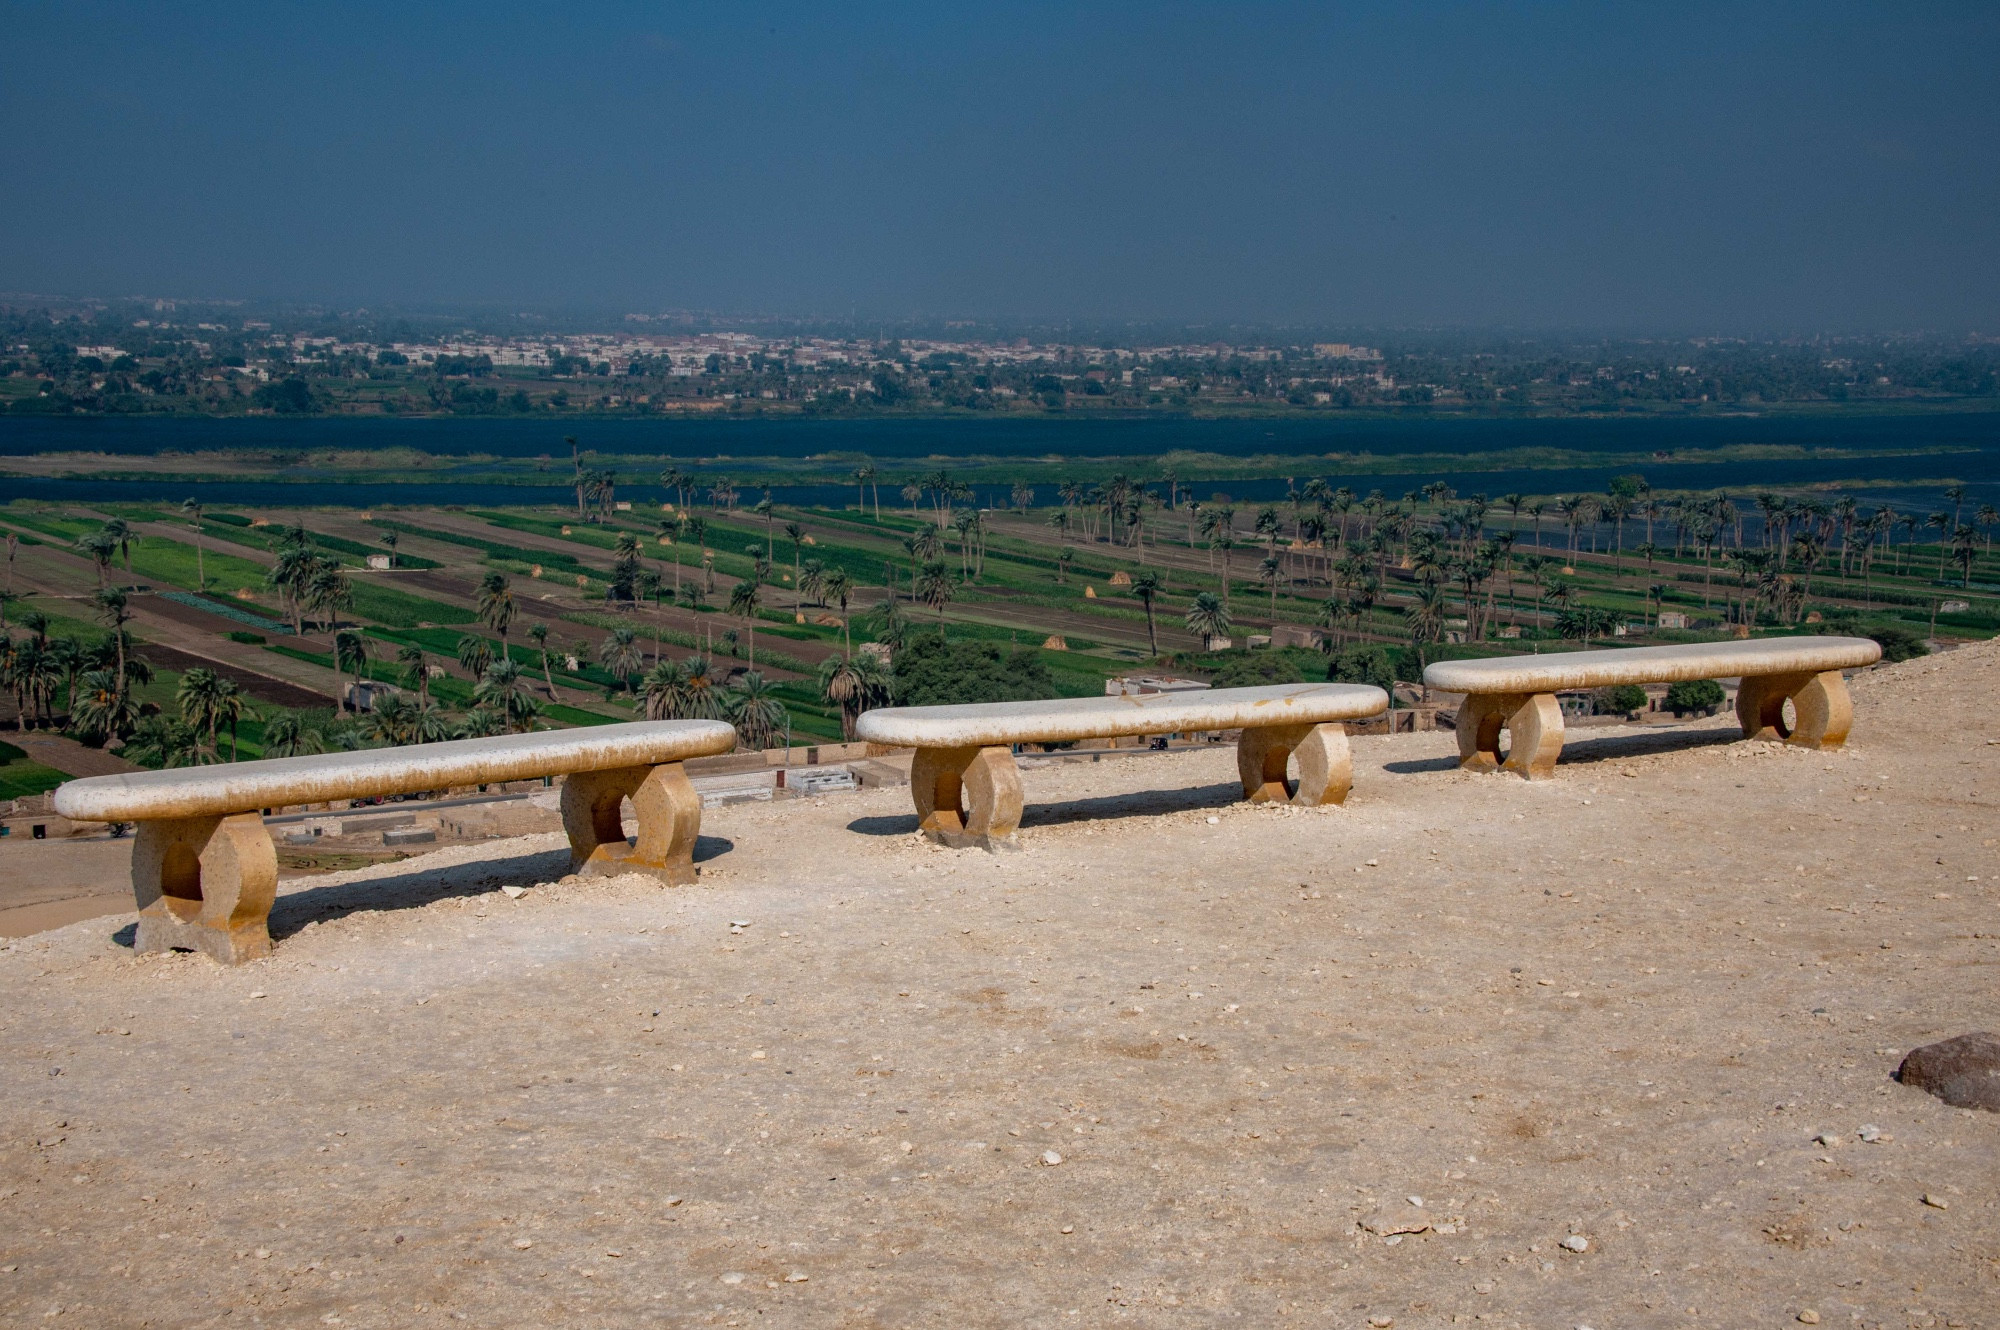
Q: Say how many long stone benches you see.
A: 3